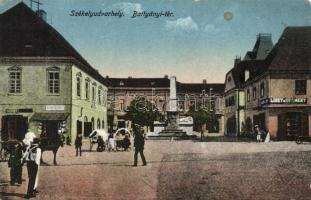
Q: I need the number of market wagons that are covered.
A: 2